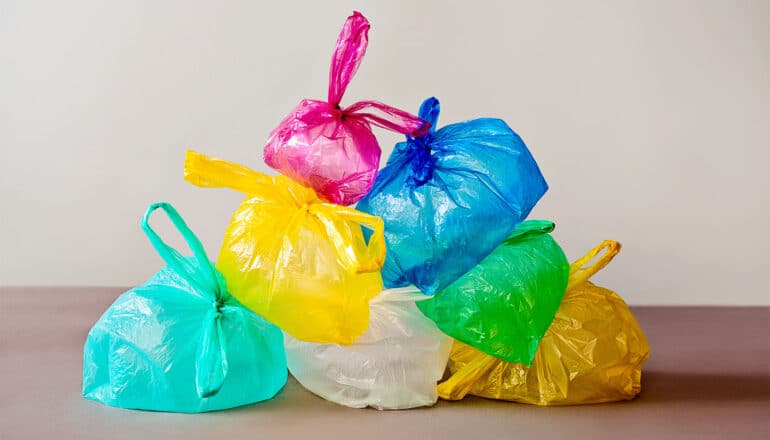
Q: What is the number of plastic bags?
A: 7